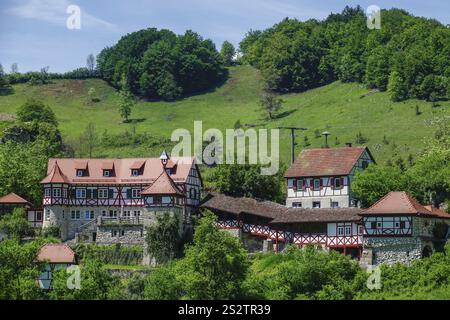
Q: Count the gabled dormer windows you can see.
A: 4